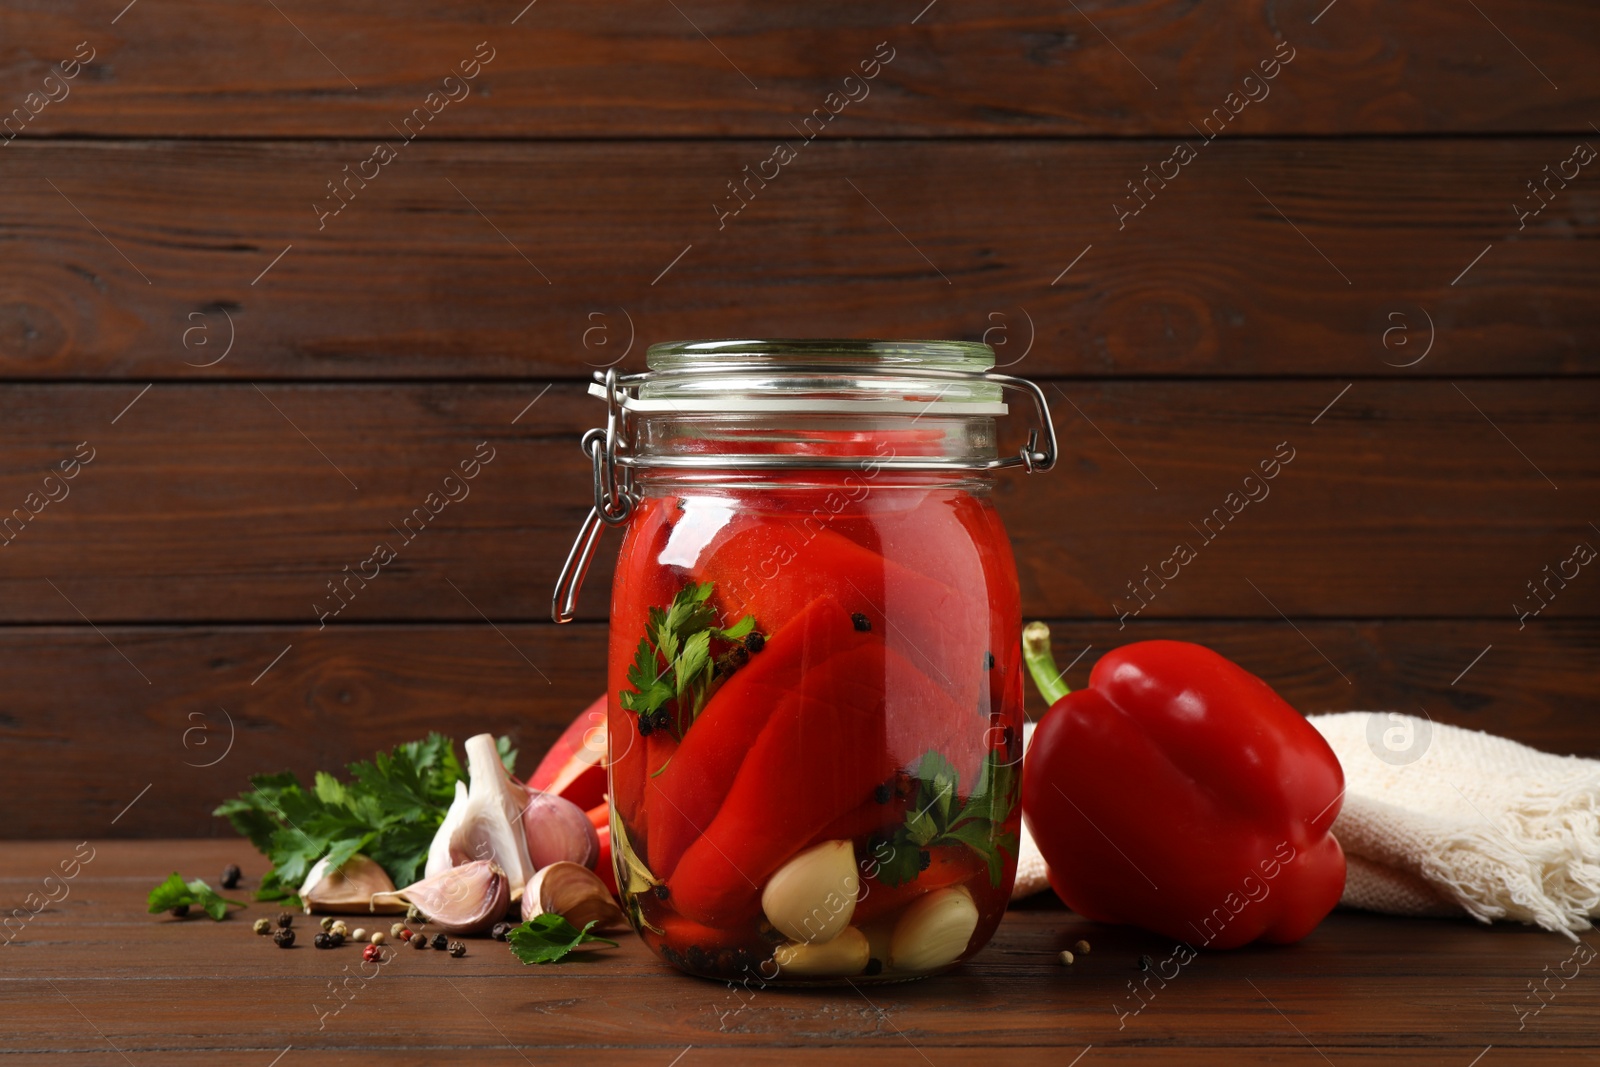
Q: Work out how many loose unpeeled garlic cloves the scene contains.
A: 3